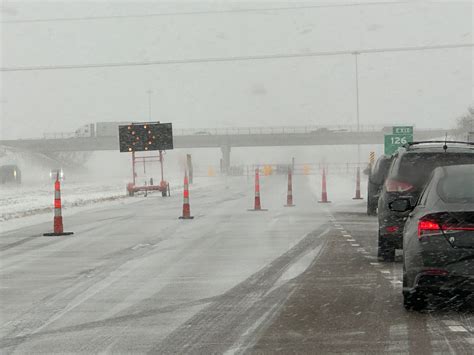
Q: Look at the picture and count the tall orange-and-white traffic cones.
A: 6